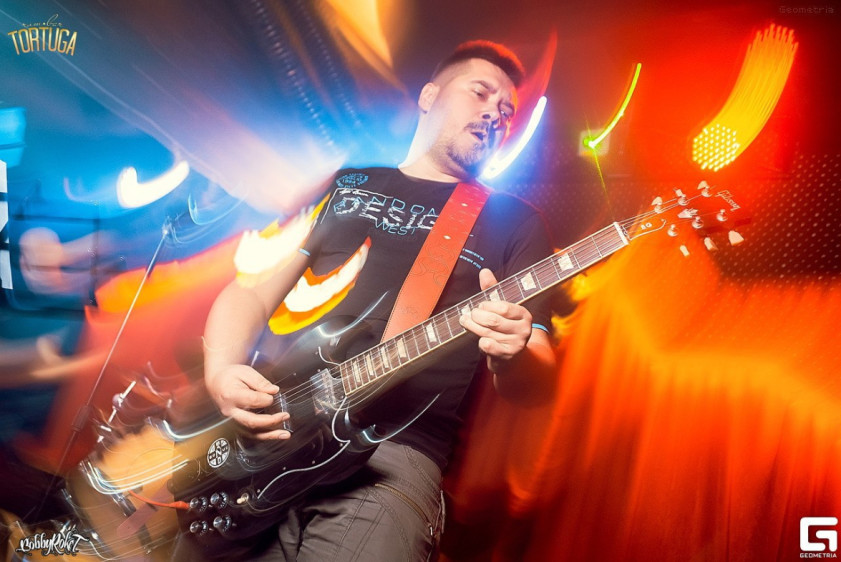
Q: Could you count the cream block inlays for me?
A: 9